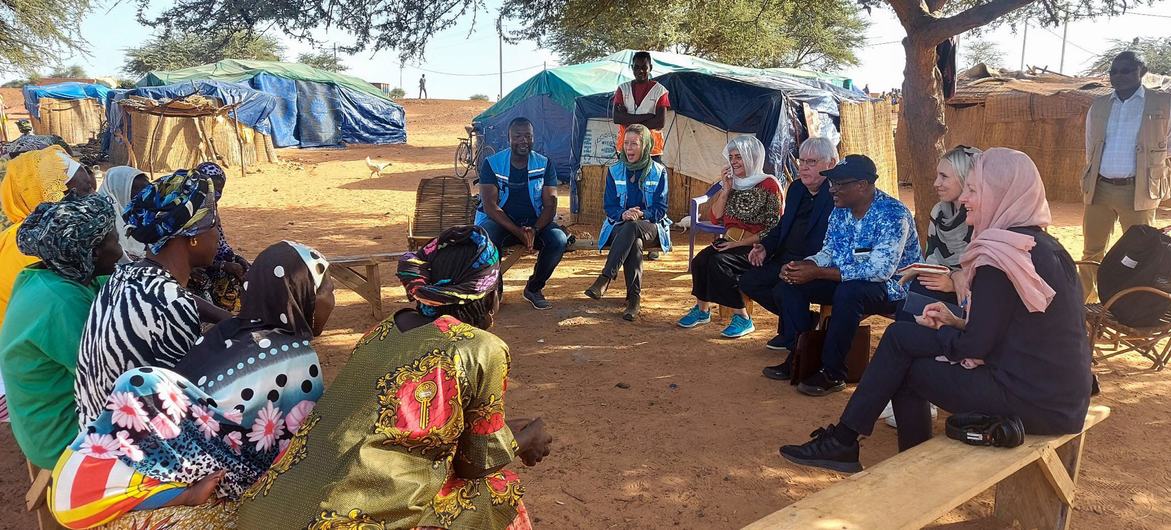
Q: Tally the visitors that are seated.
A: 7